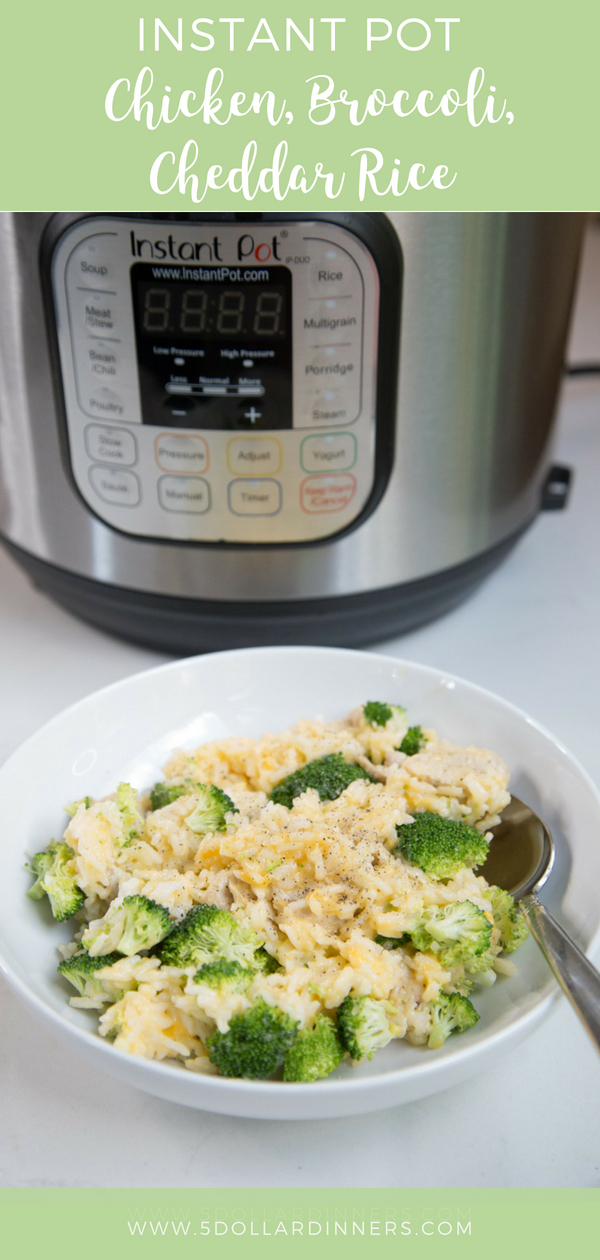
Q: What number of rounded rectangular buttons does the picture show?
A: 8